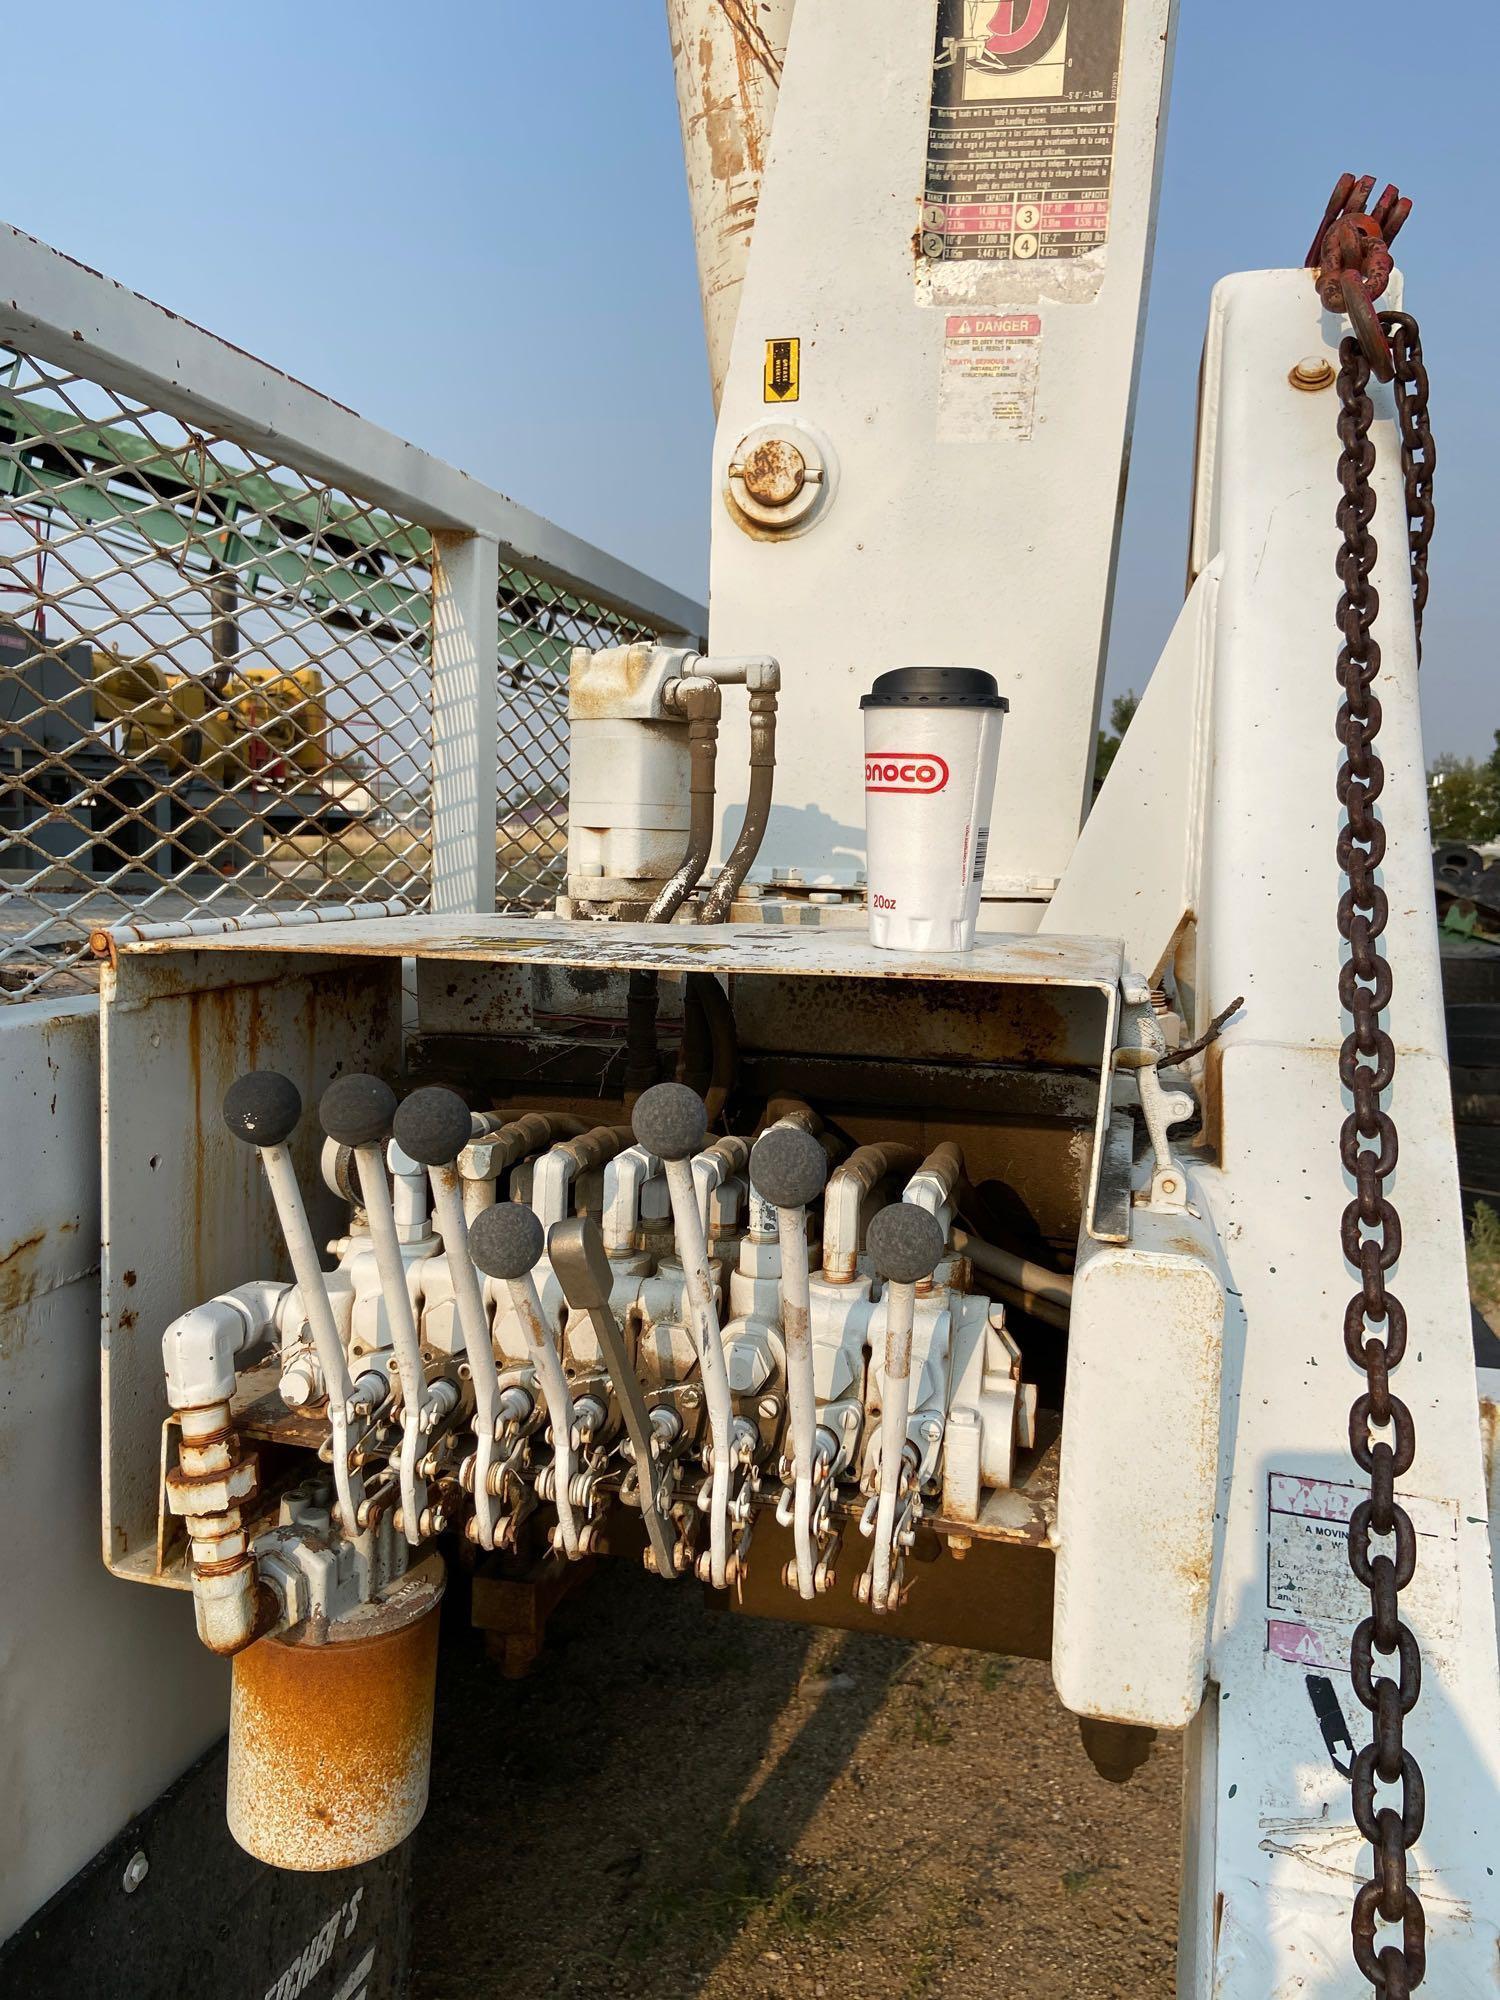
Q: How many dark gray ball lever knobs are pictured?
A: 7